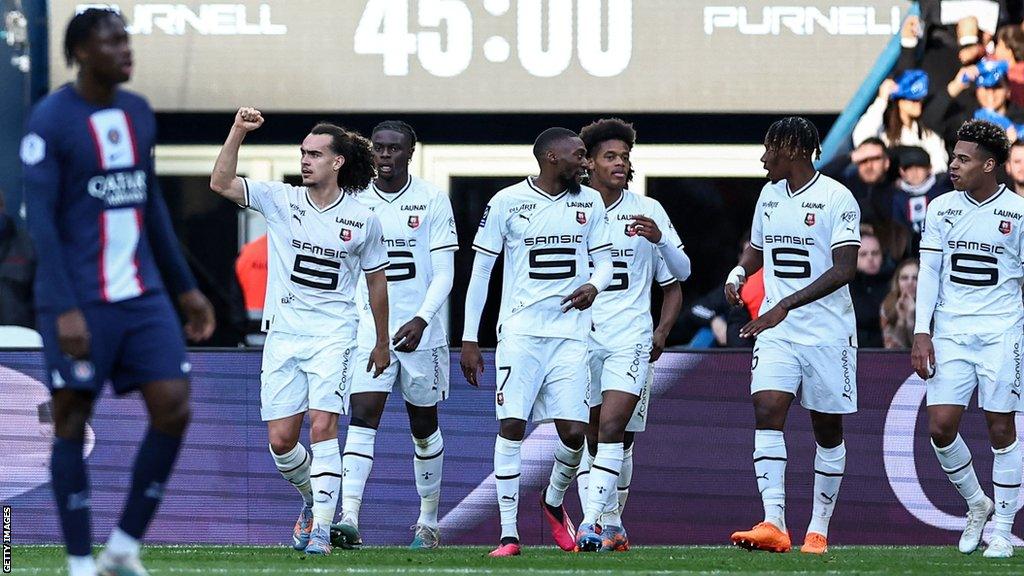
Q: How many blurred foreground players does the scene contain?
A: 1